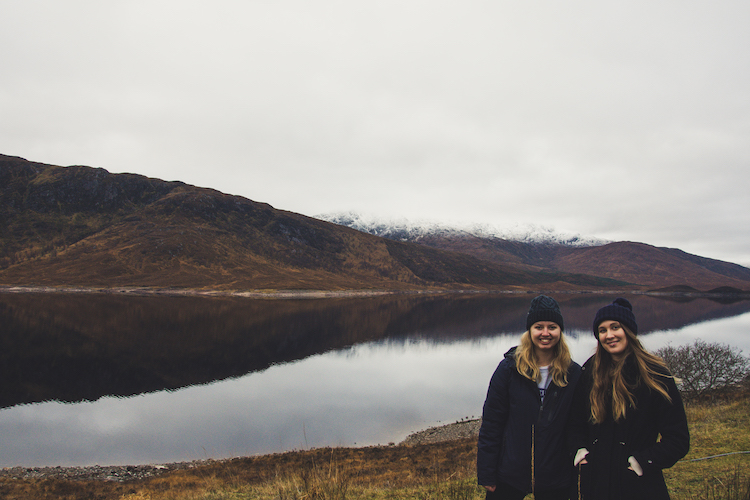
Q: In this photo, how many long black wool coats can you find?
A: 1